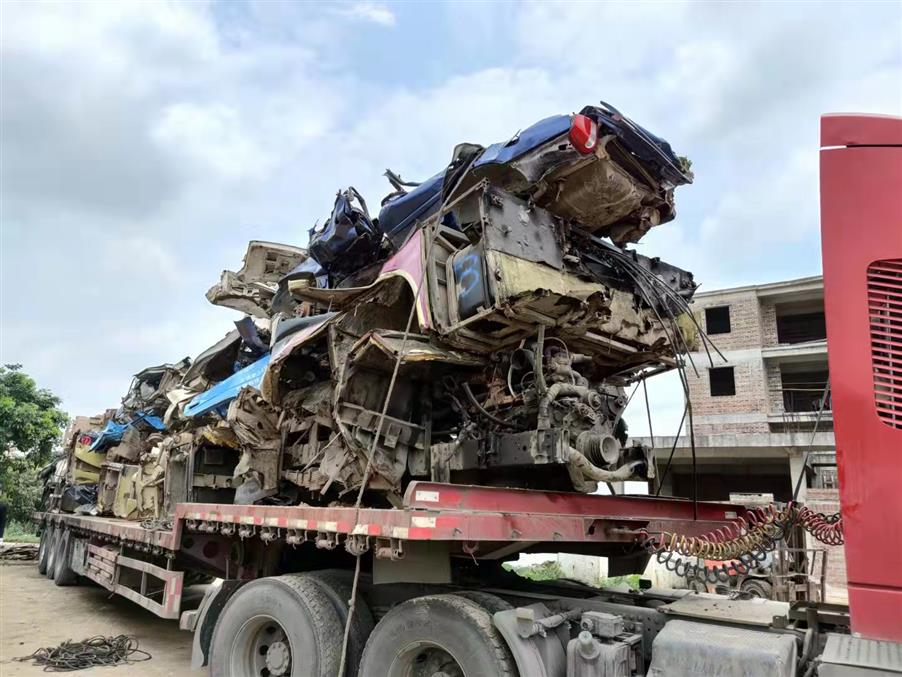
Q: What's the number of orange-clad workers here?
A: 0